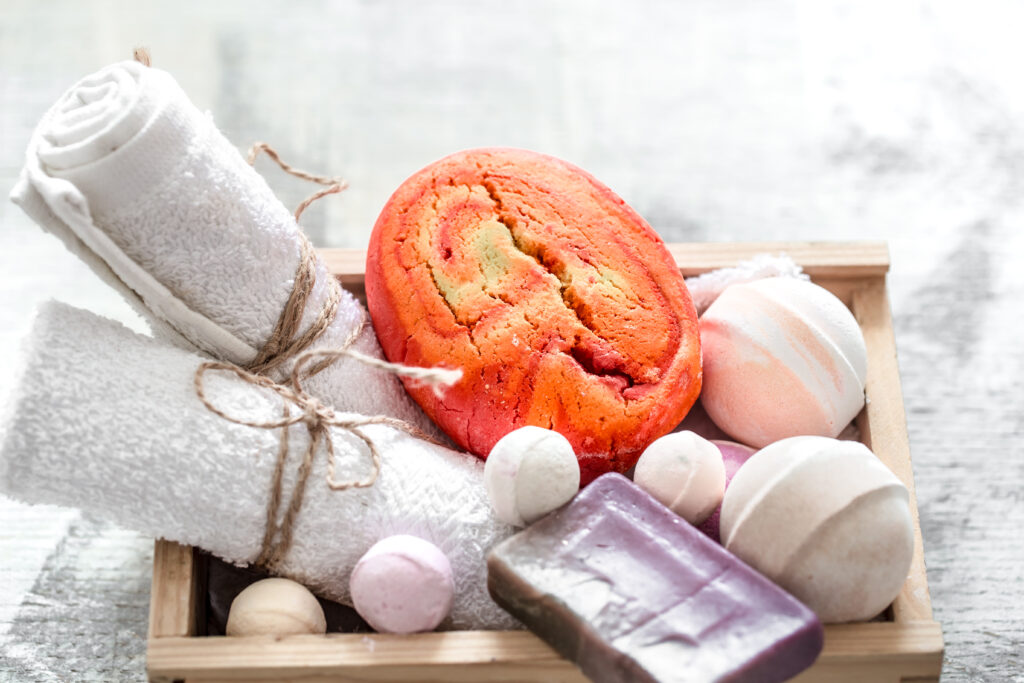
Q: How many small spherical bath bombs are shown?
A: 4